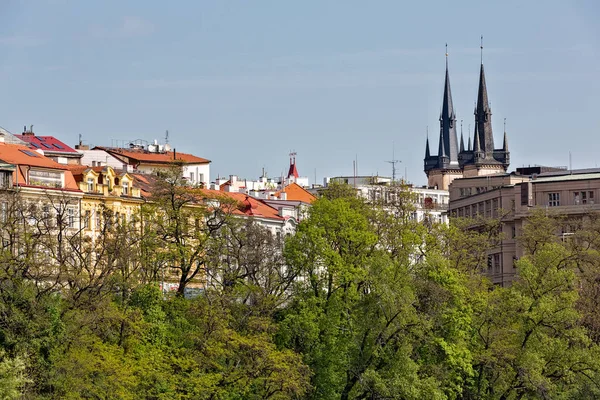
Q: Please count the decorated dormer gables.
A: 3